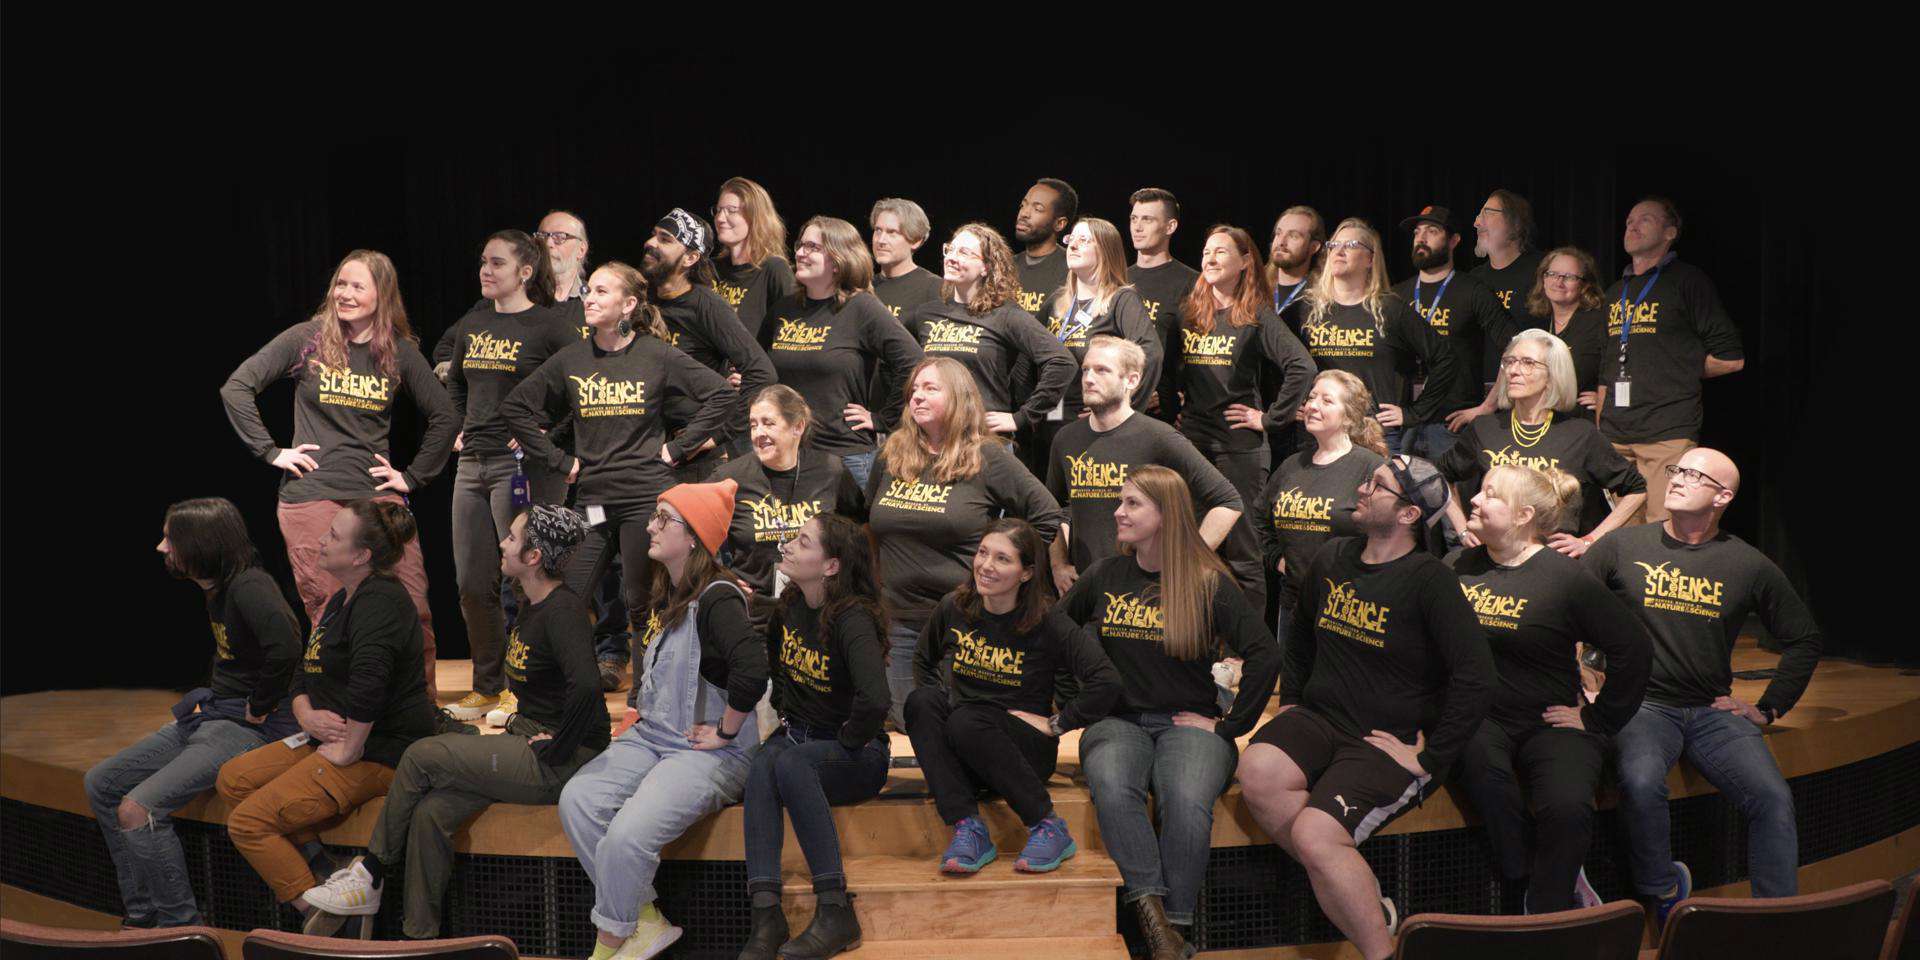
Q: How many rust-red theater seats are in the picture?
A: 5